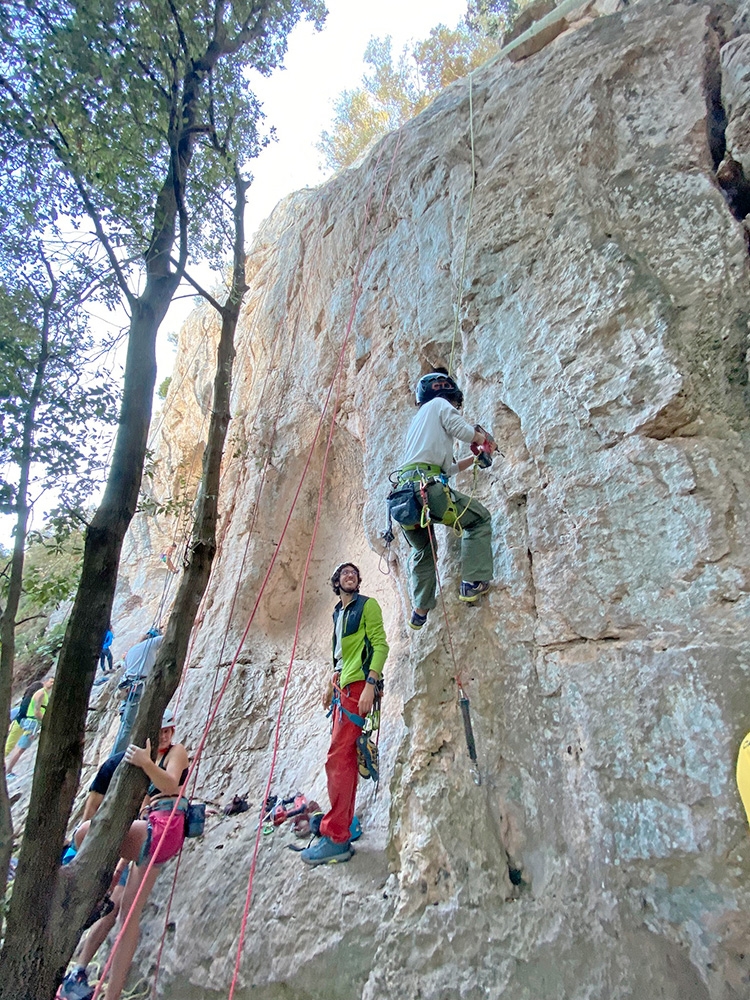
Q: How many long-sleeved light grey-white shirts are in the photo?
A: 1